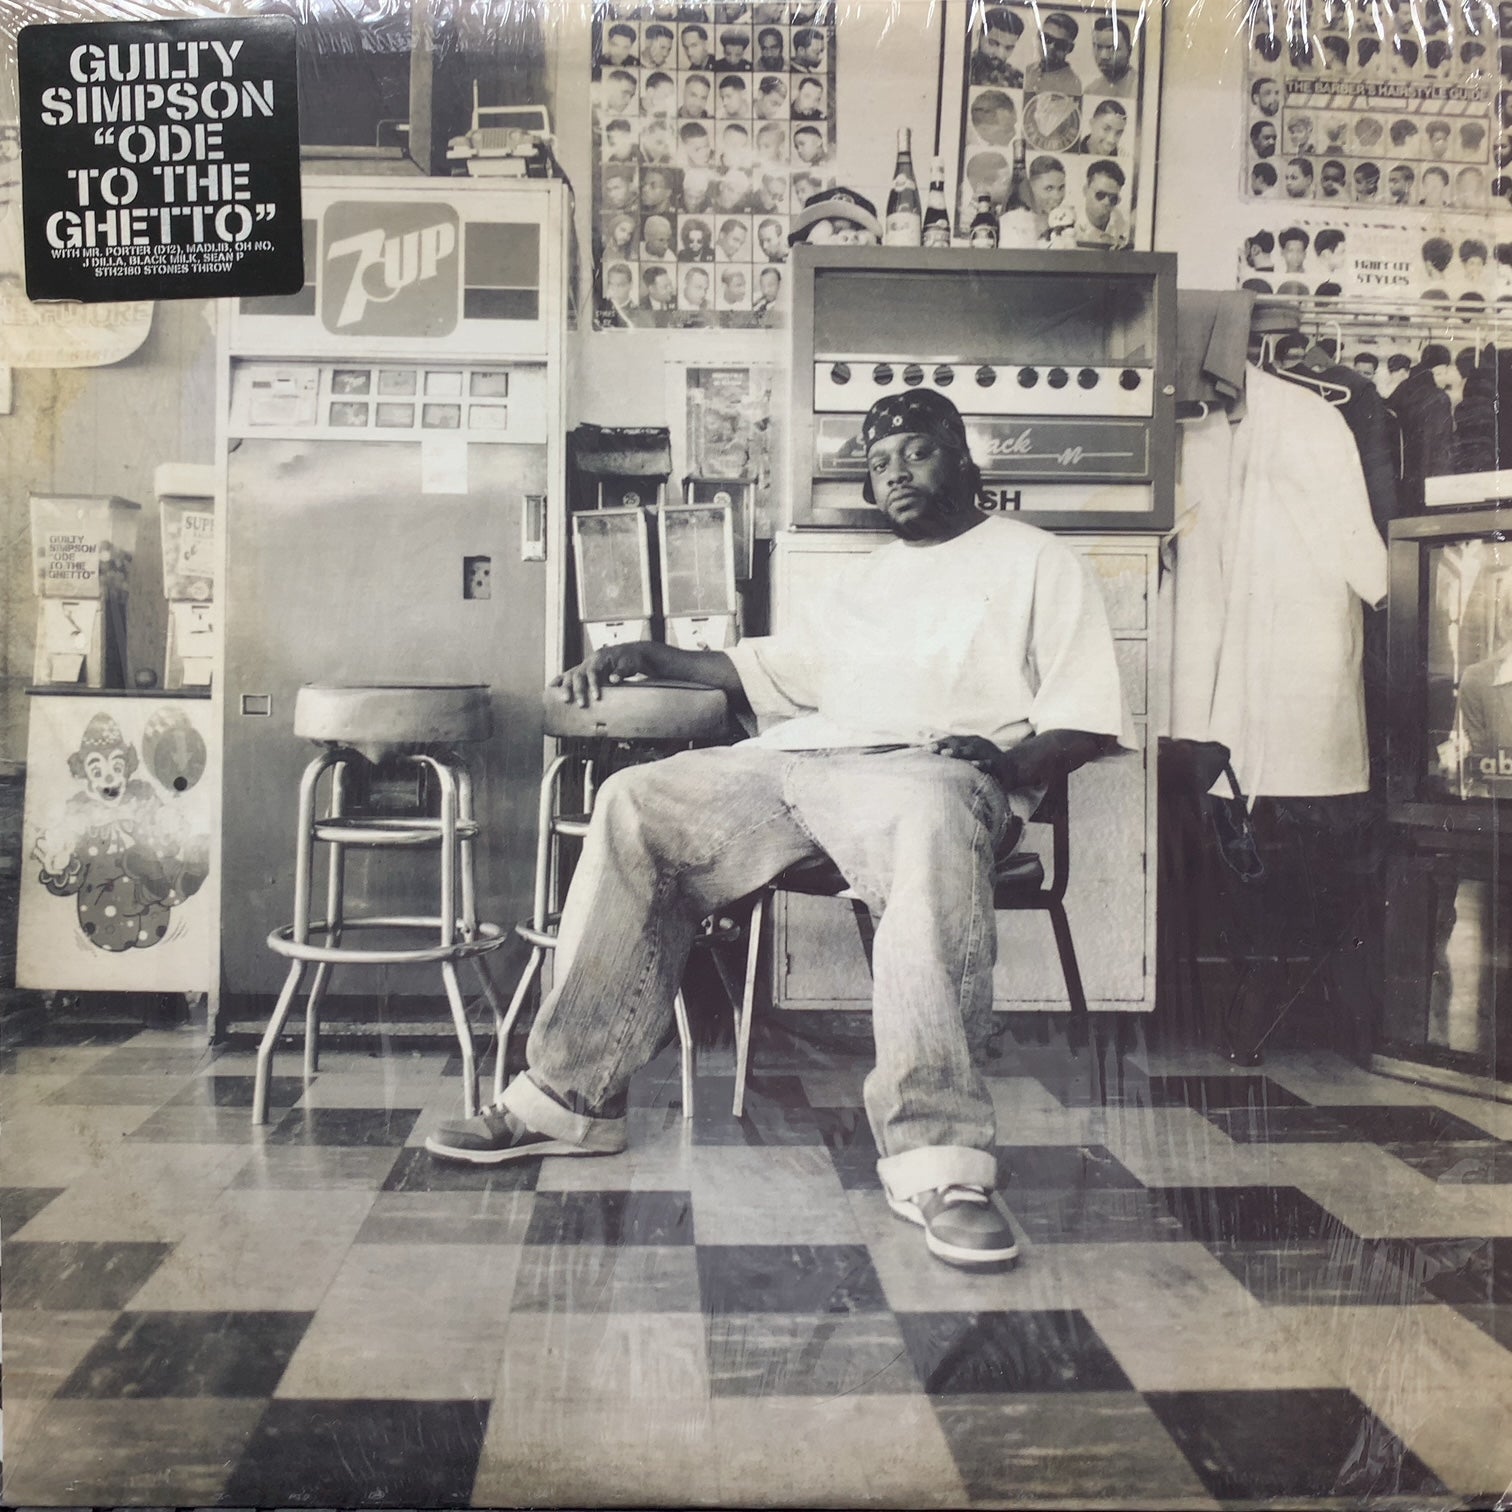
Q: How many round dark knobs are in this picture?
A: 9